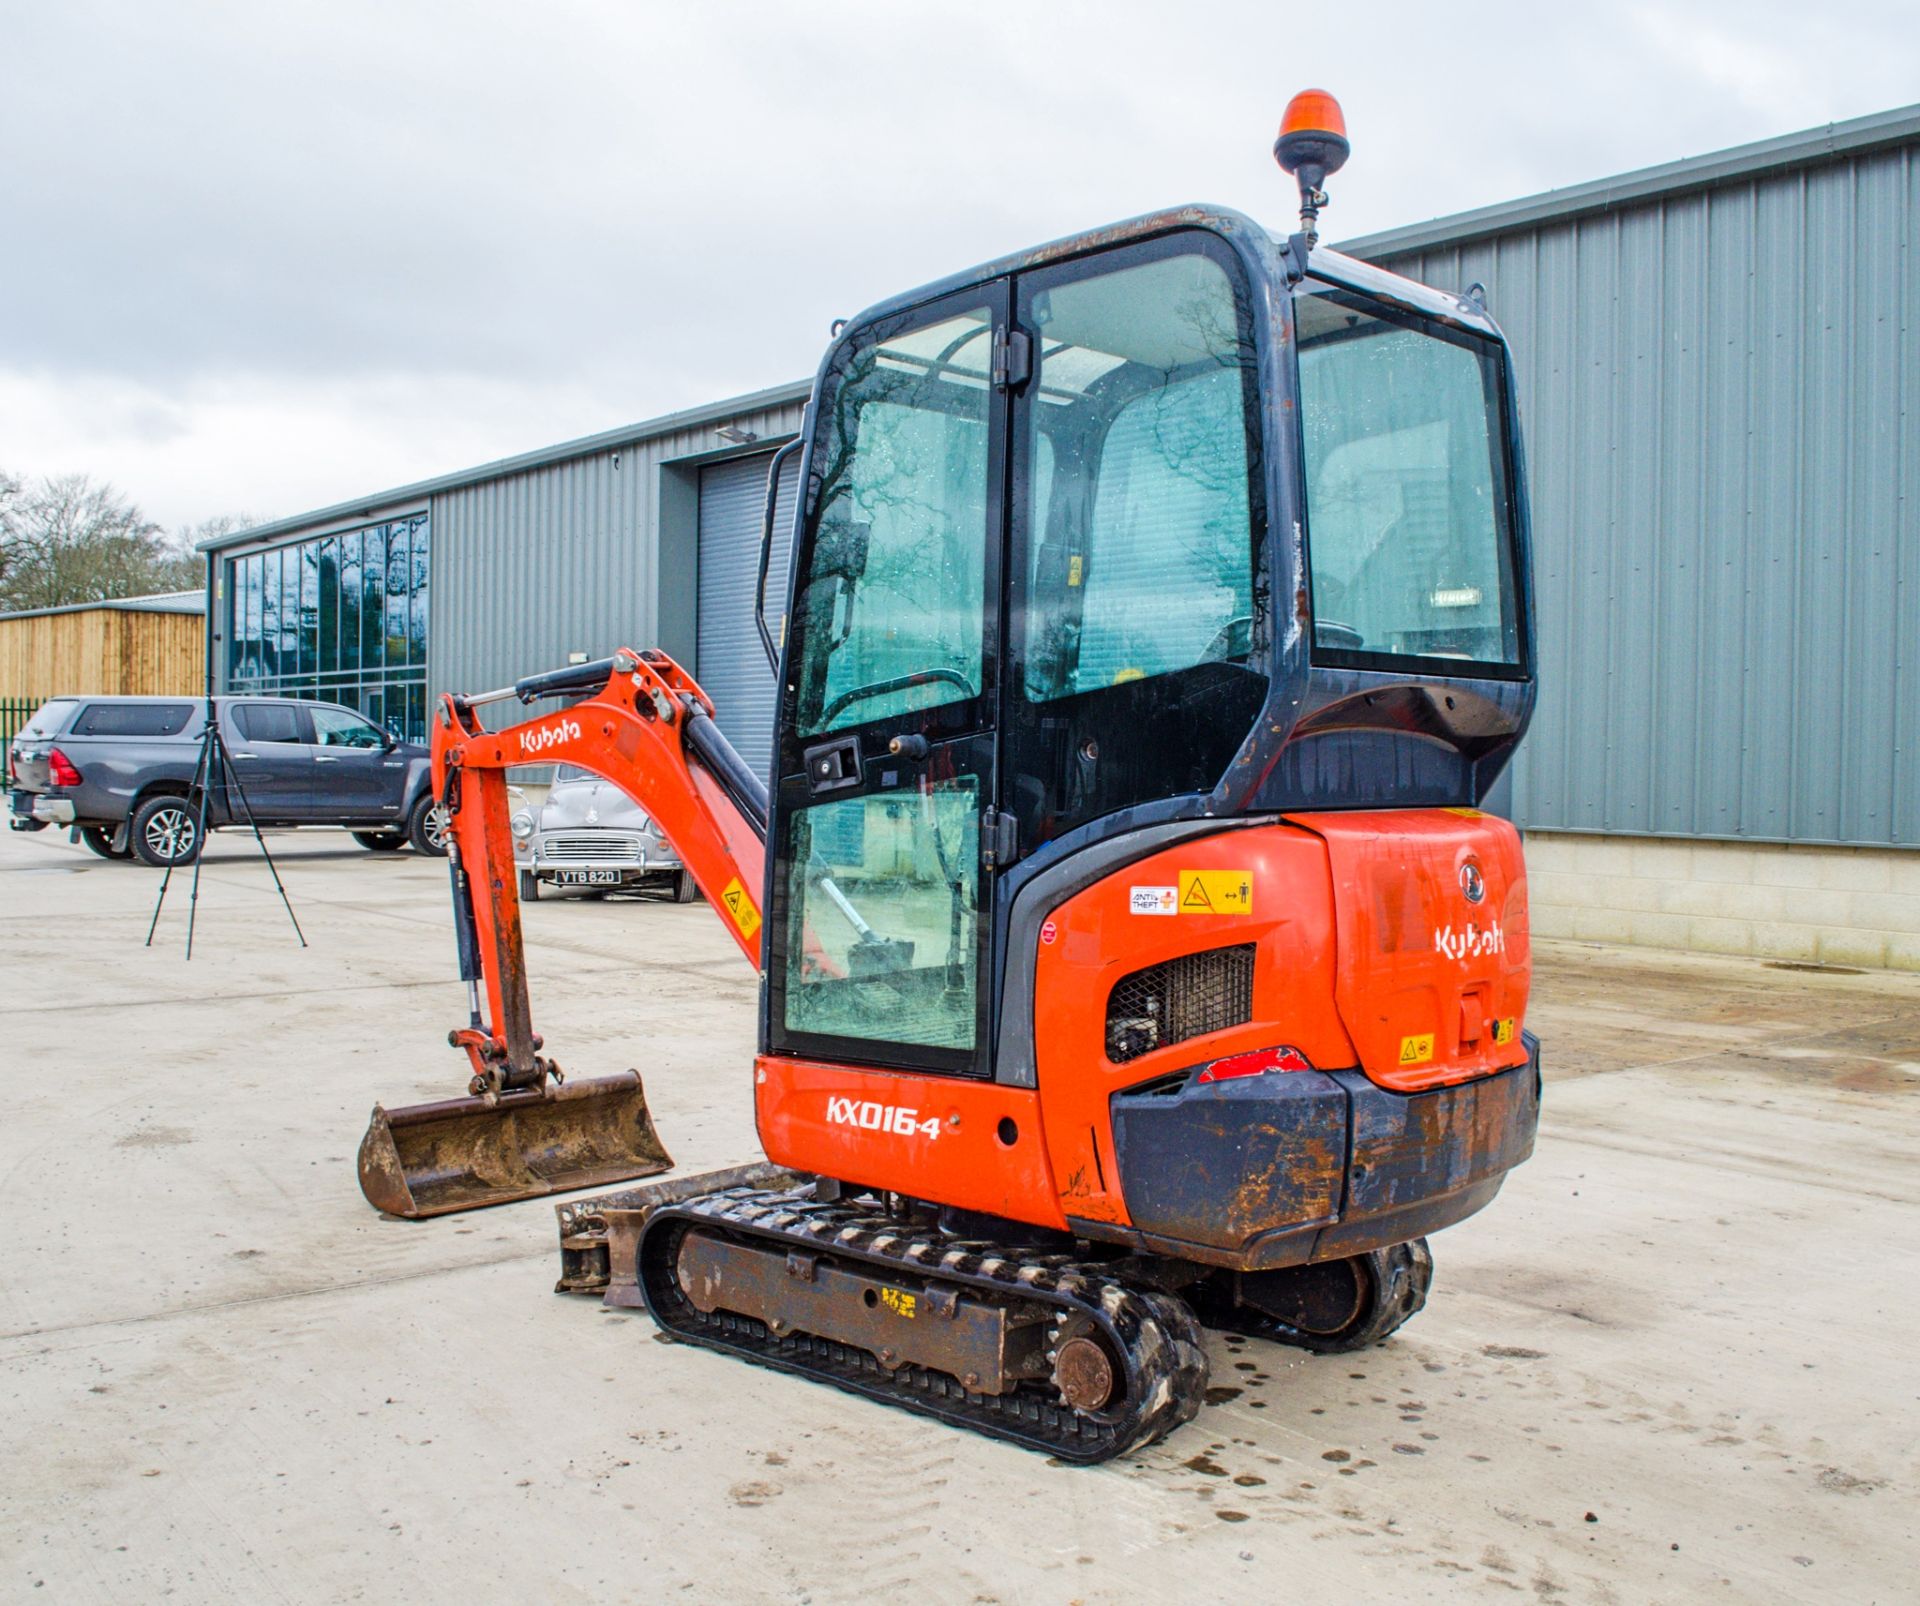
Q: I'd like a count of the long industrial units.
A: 1